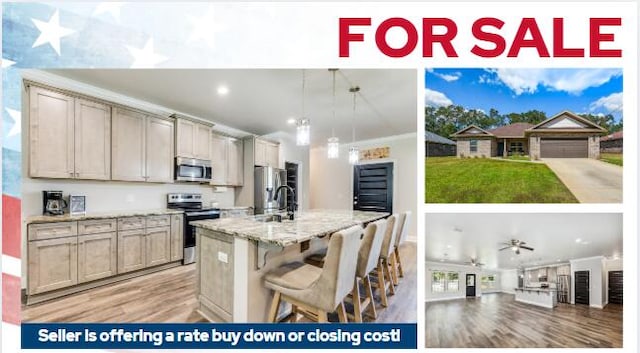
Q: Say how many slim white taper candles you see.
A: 0